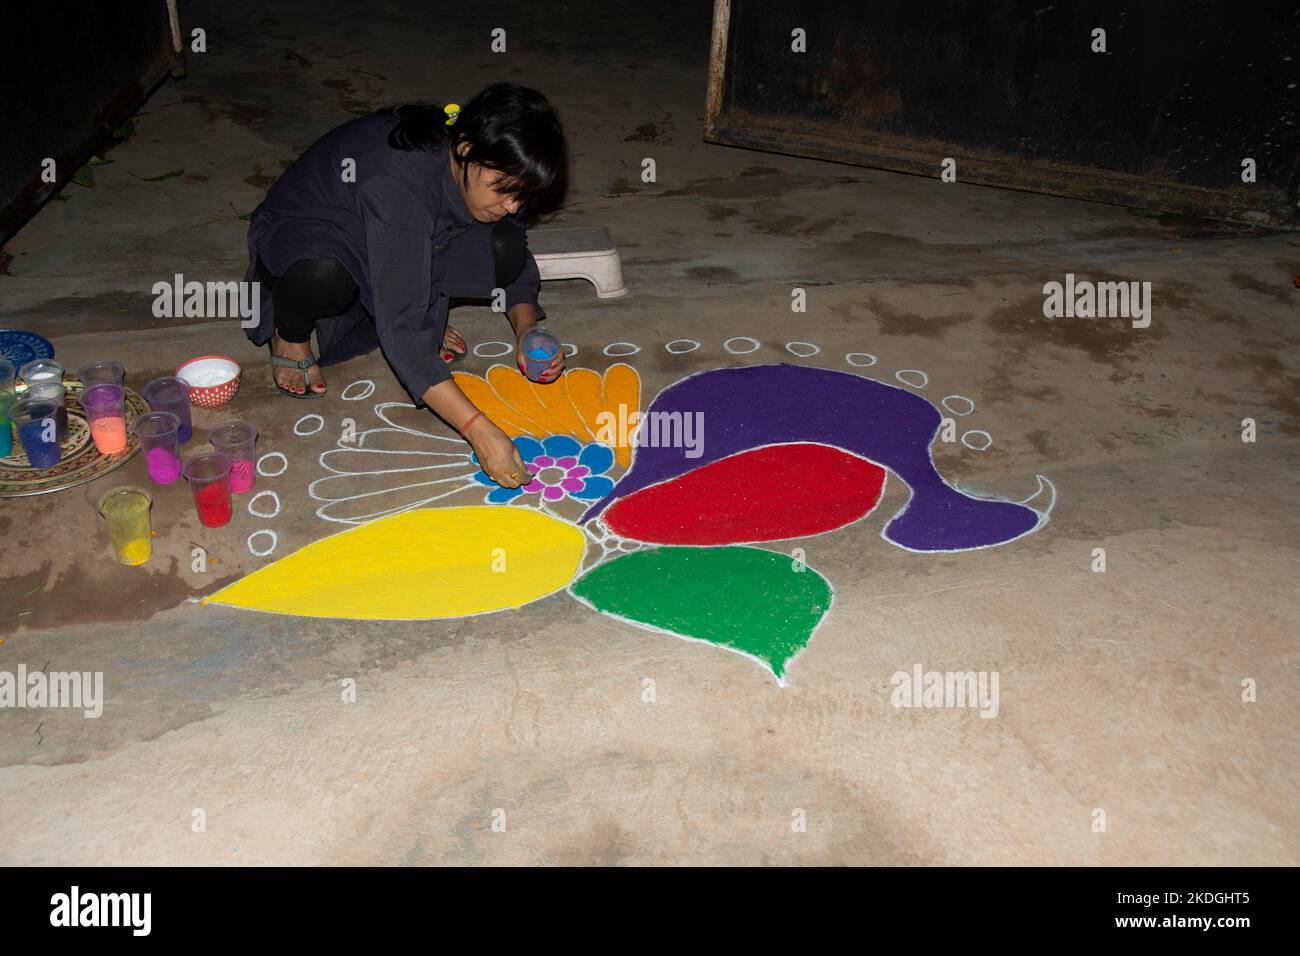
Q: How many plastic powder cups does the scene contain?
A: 13